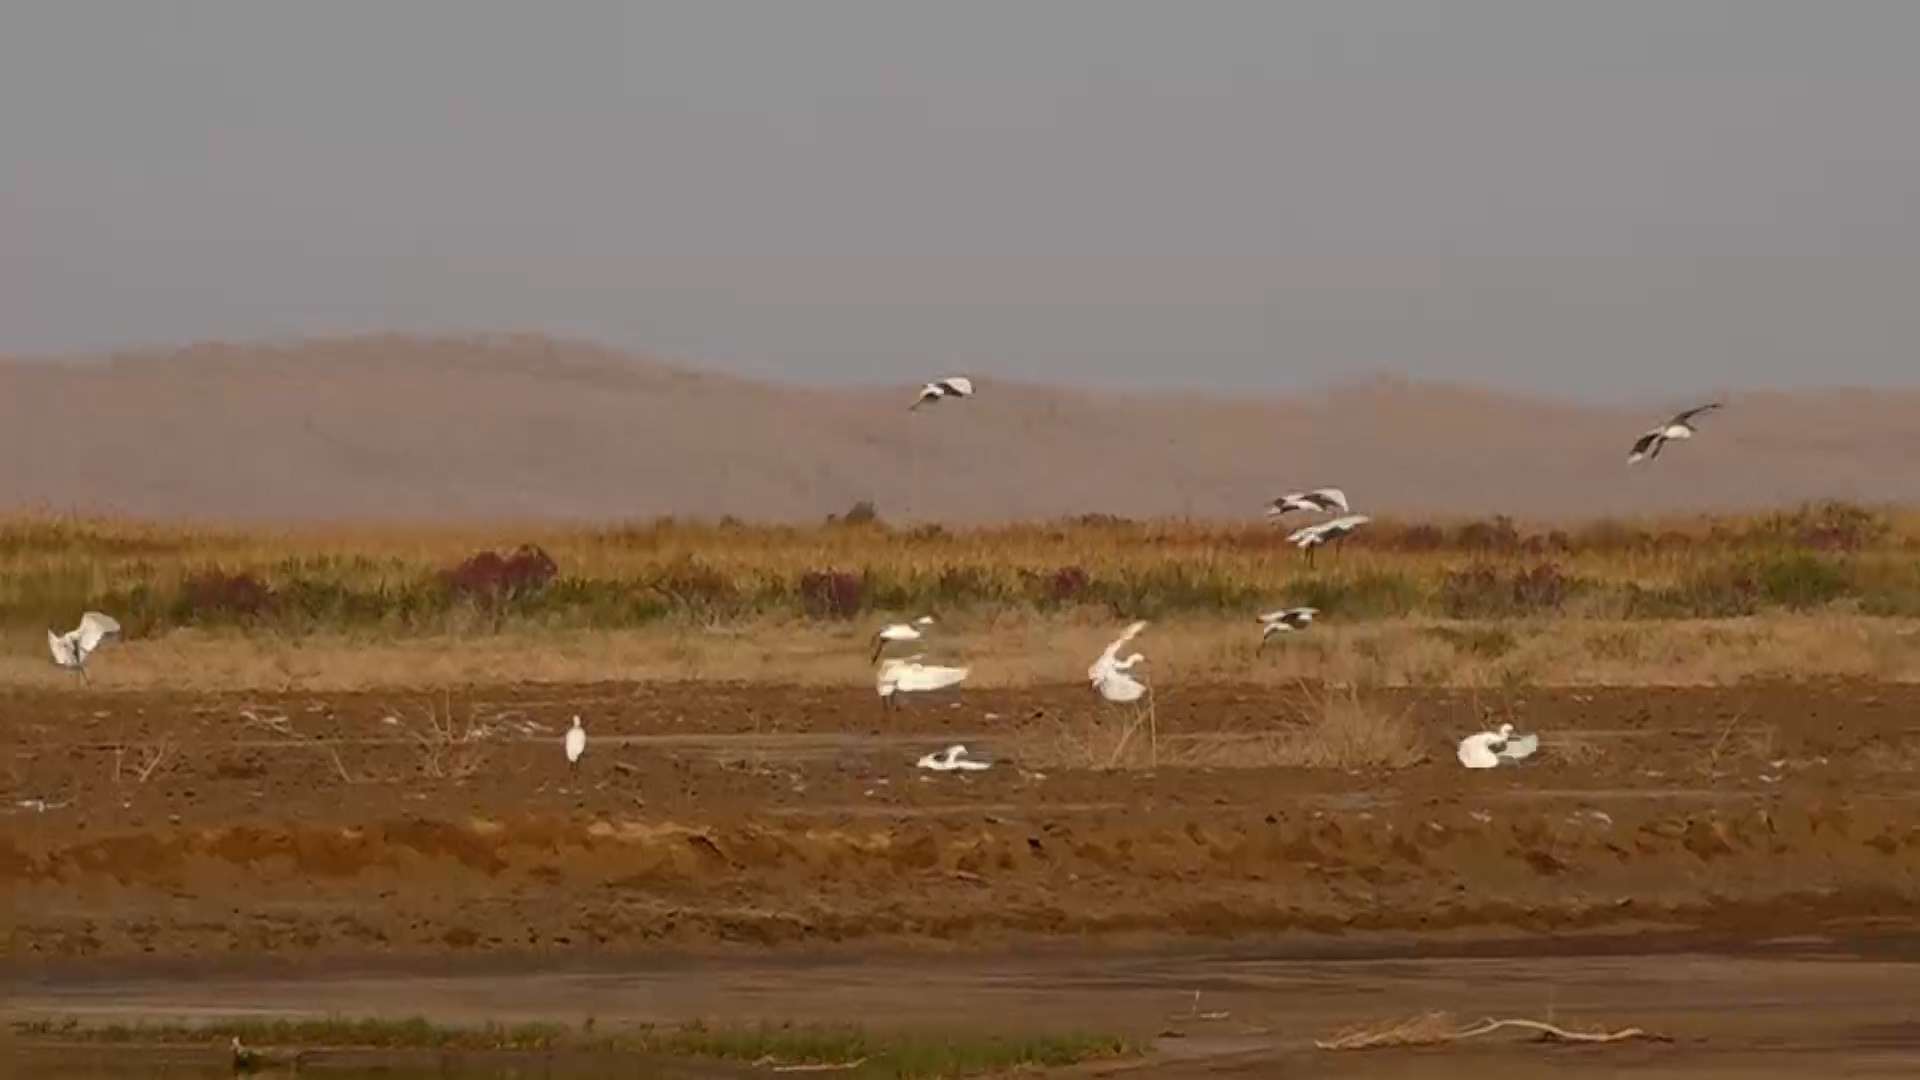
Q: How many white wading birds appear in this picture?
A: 12